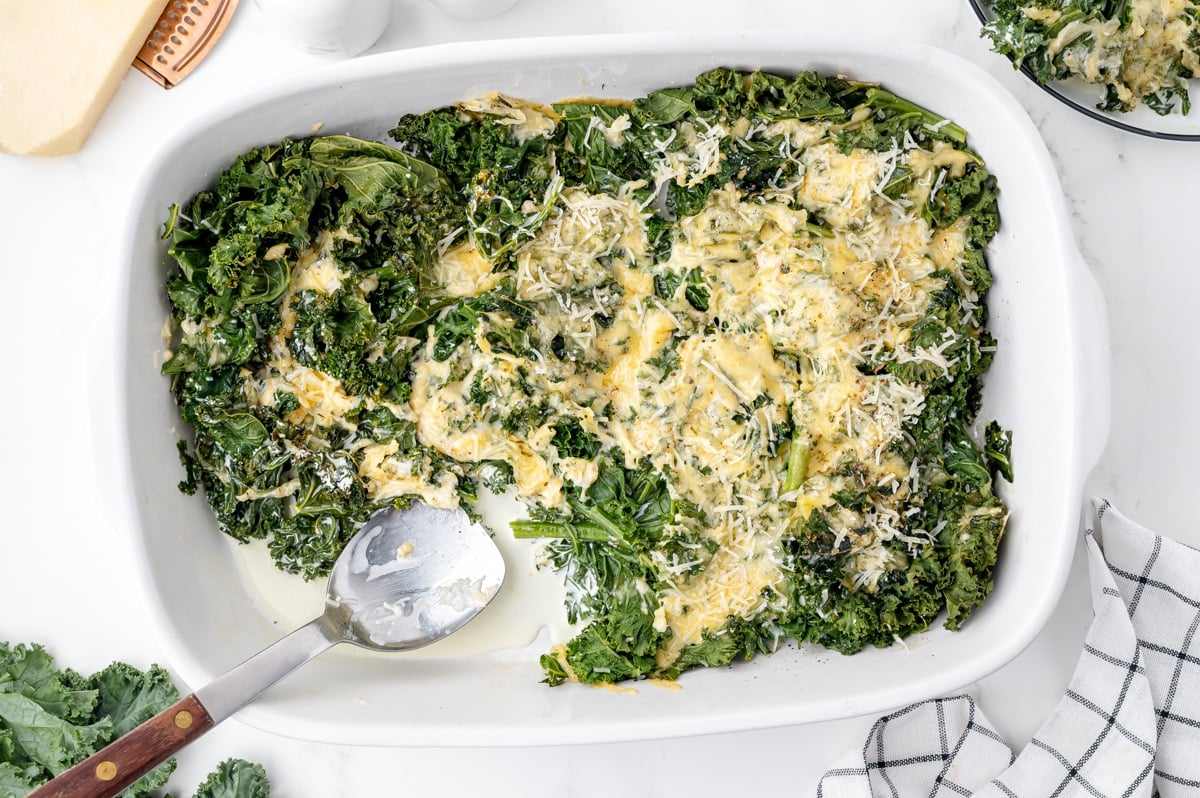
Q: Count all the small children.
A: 0